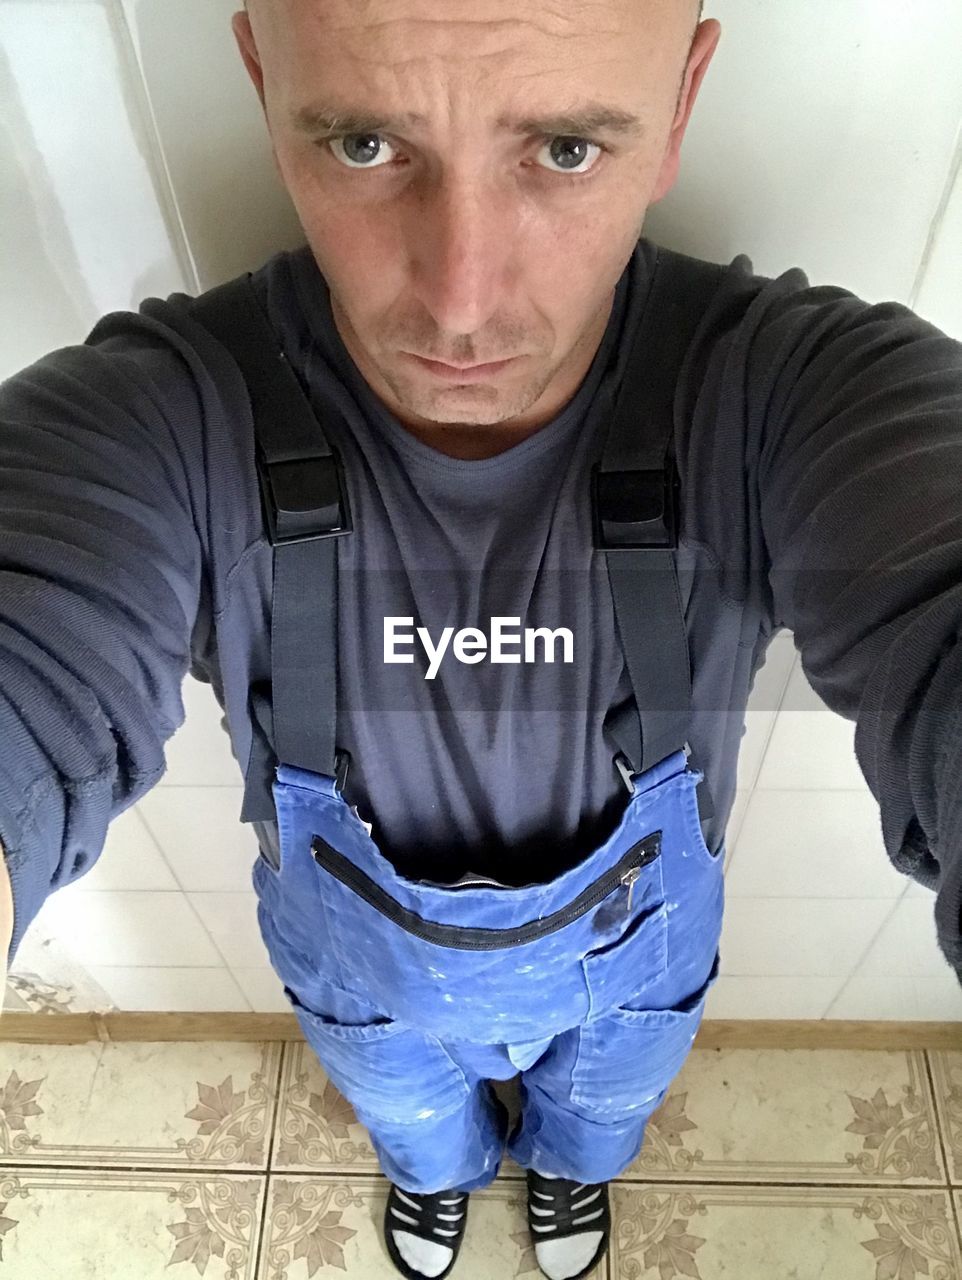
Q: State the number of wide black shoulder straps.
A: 2